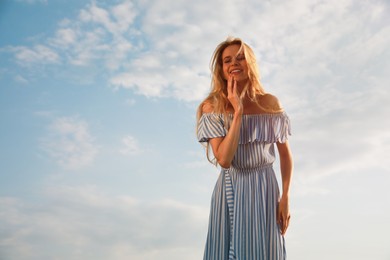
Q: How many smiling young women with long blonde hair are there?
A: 1